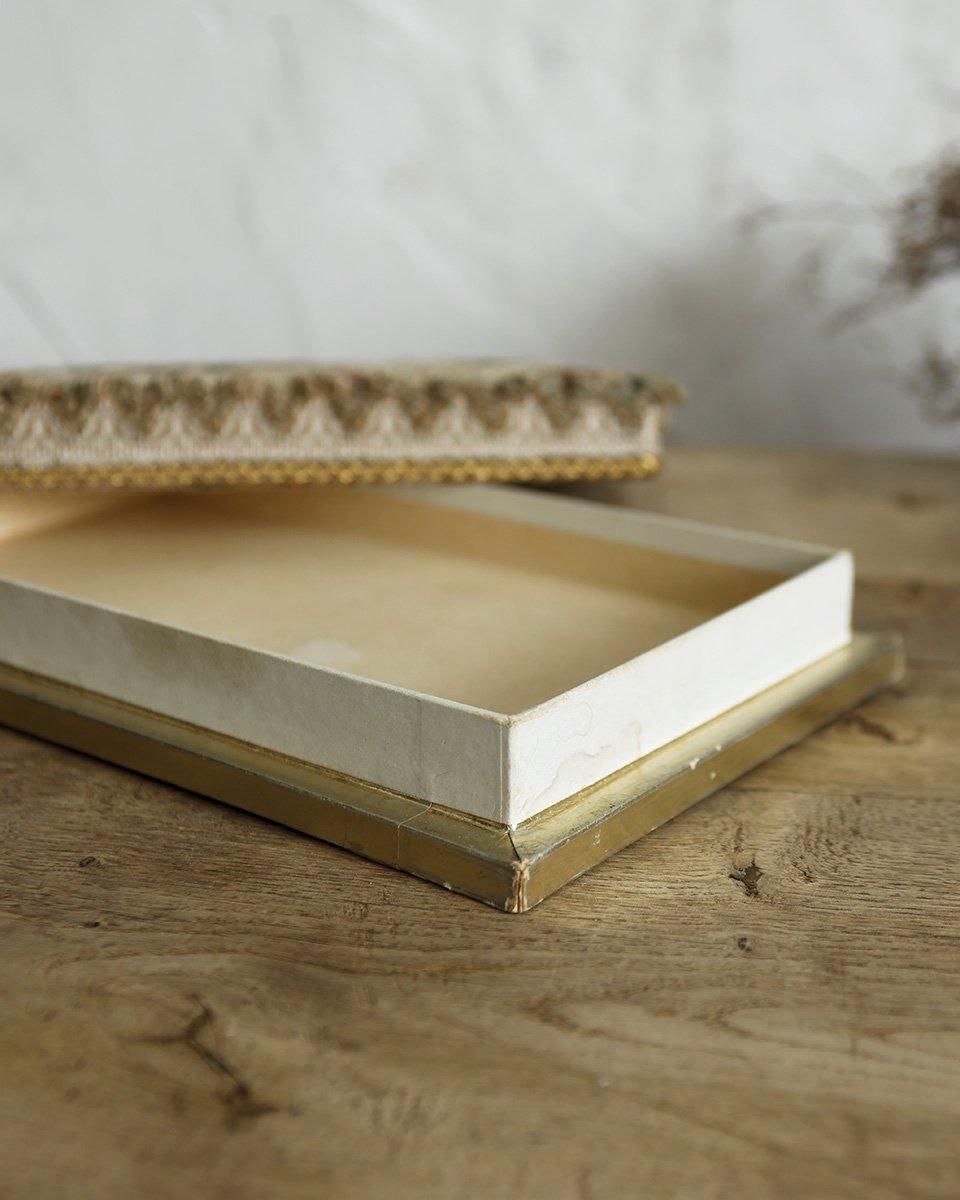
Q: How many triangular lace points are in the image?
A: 9